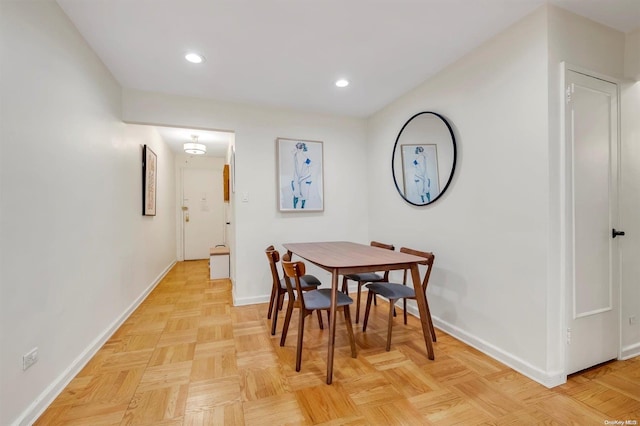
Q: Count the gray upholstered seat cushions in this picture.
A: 4